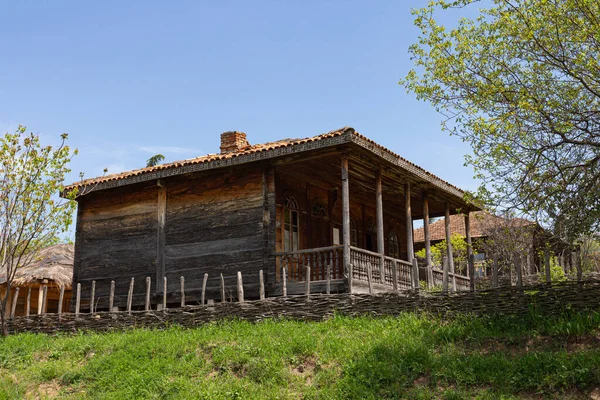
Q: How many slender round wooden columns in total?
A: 6